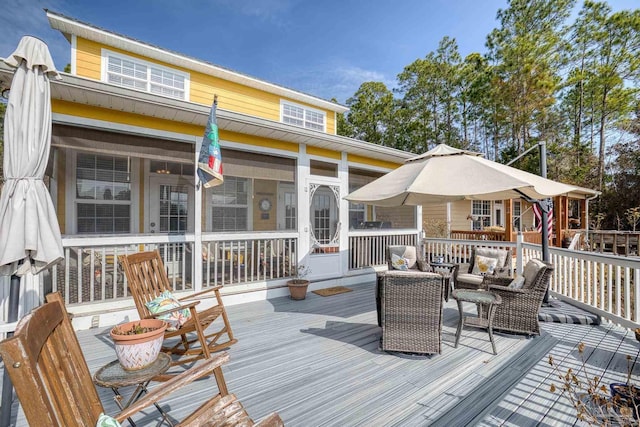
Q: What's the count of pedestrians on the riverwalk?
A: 0